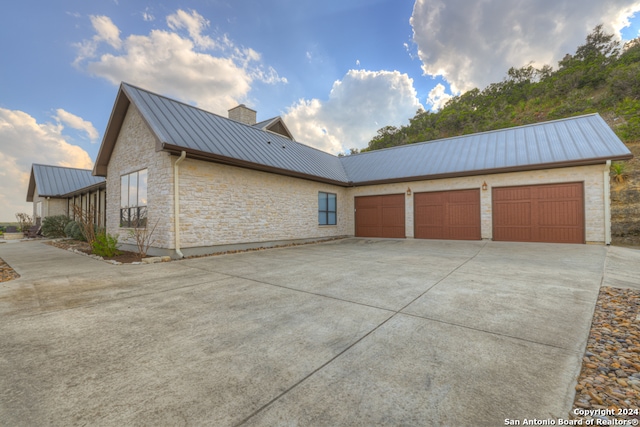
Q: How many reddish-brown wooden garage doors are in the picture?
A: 3